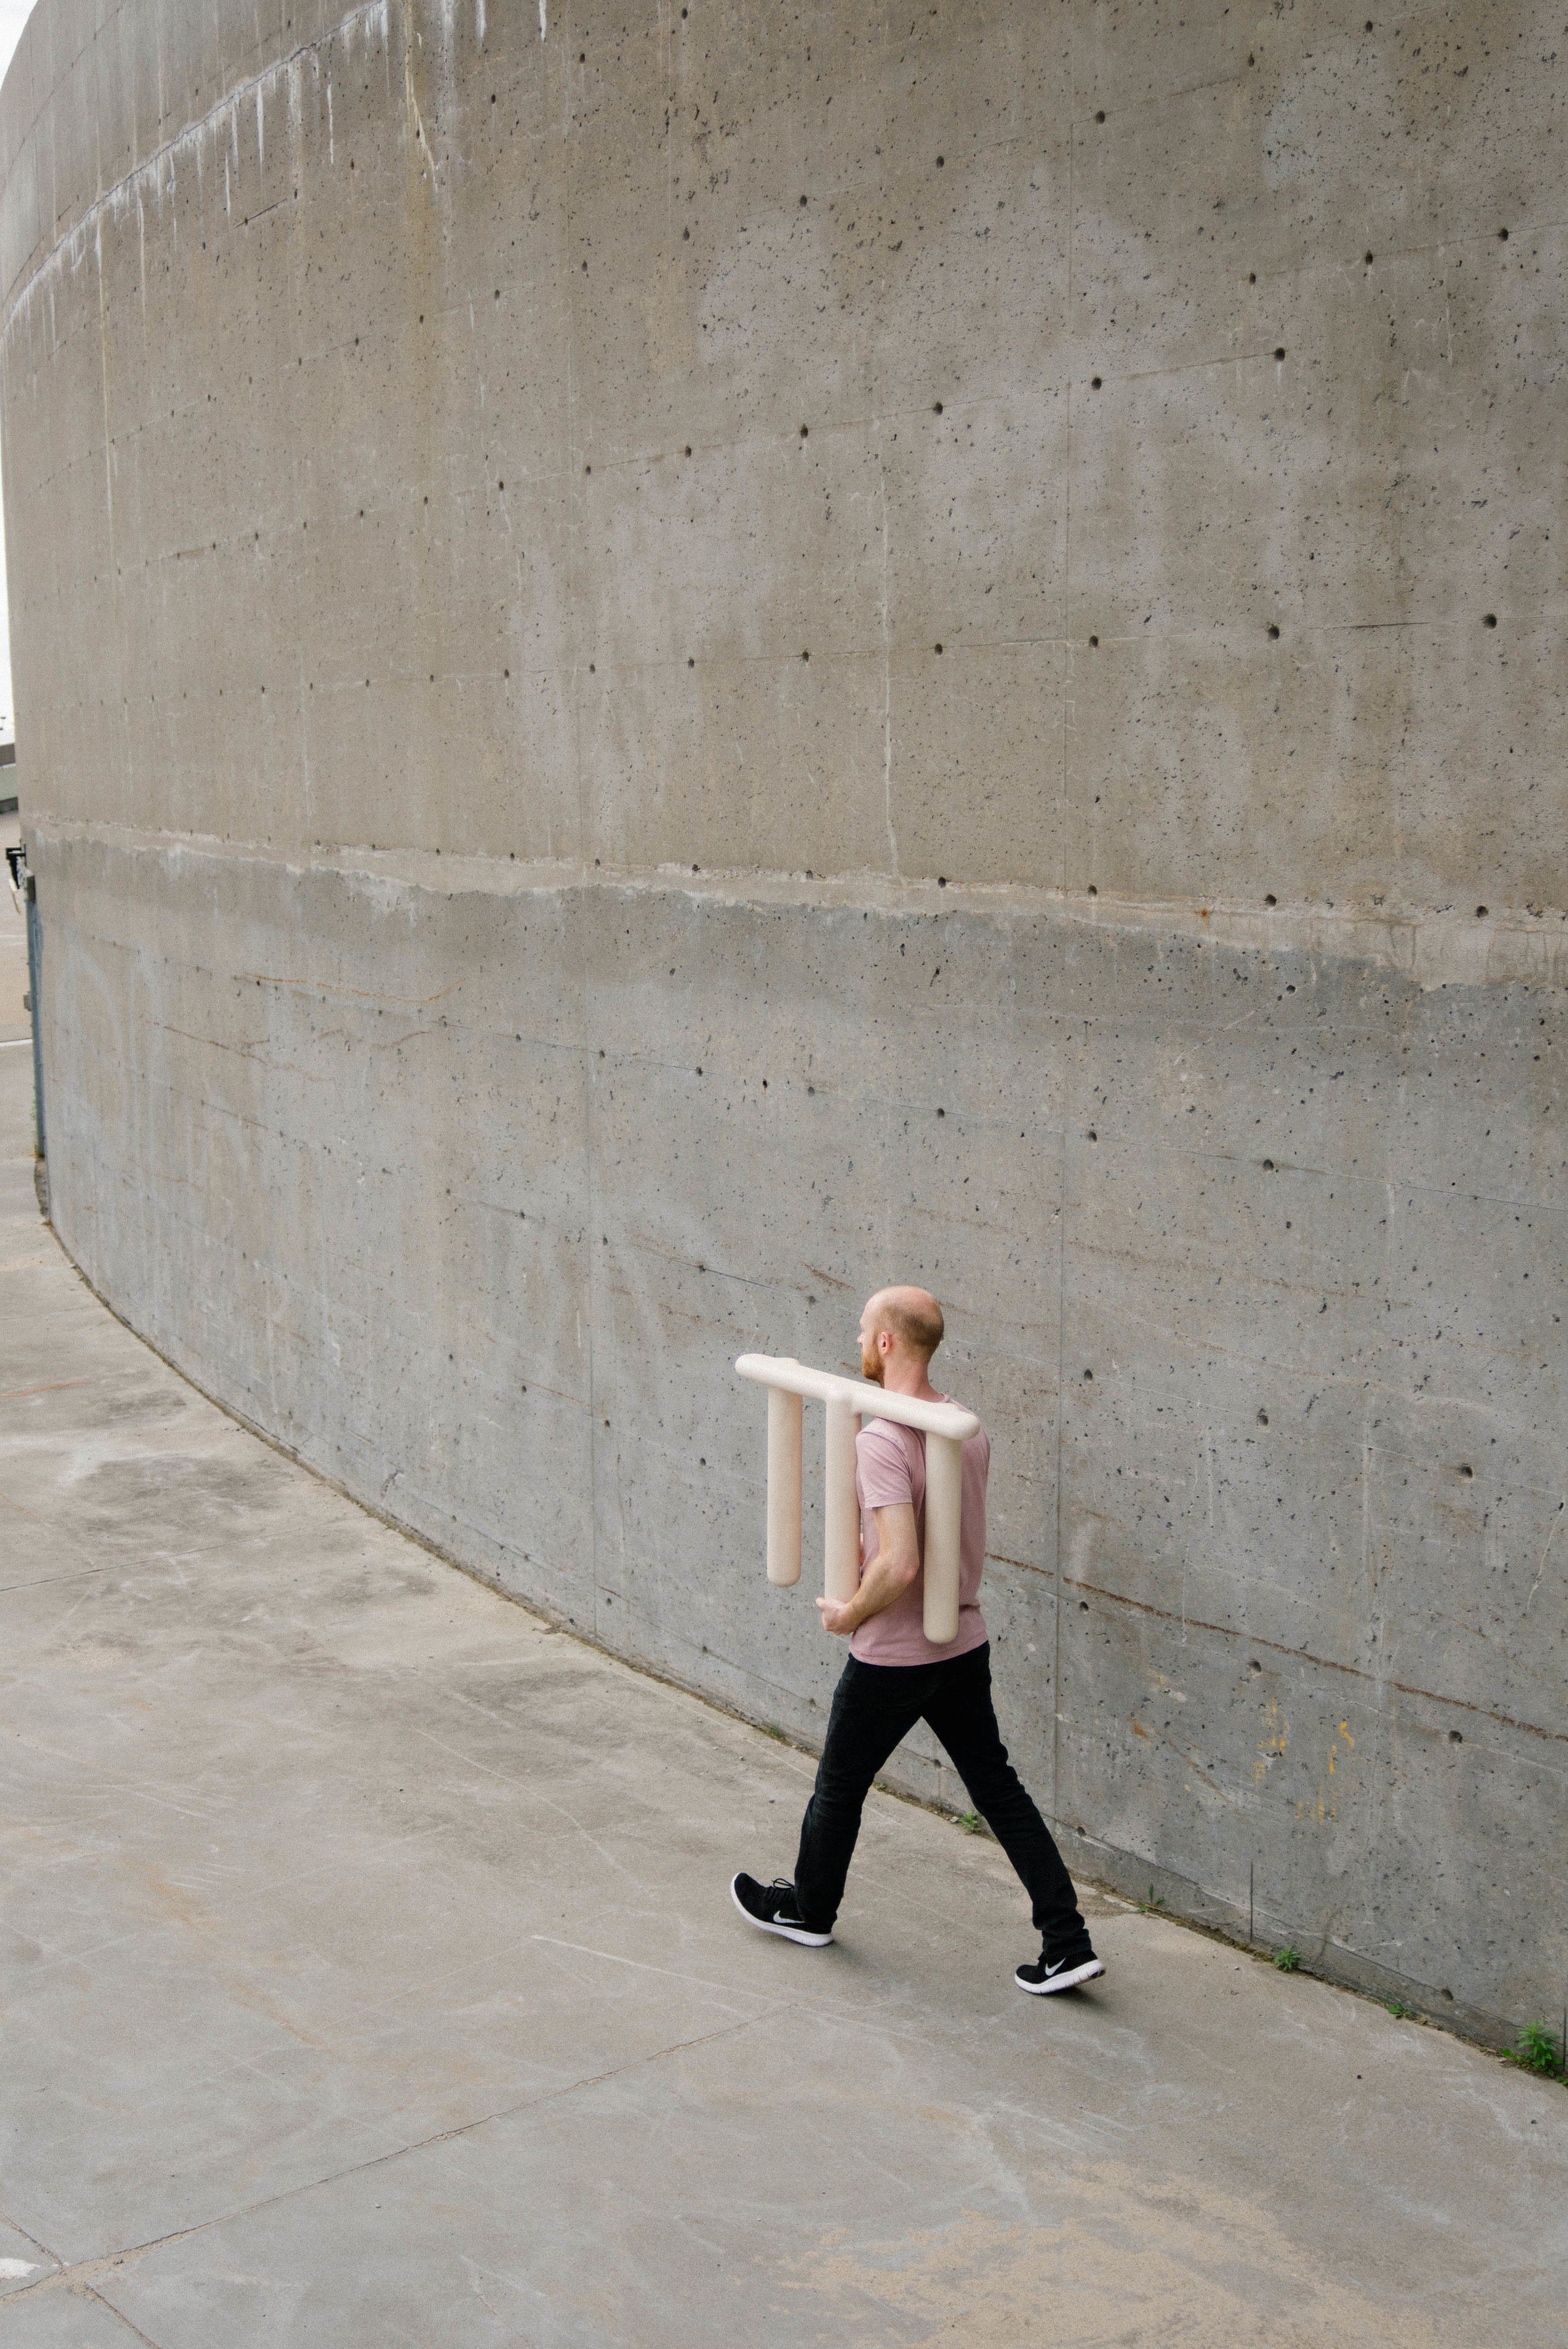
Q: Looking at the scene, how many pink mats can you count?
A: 0